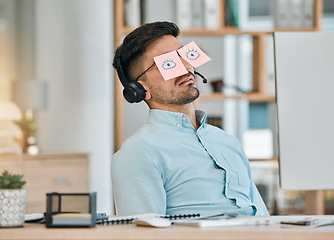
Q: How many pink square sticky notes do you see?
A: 2